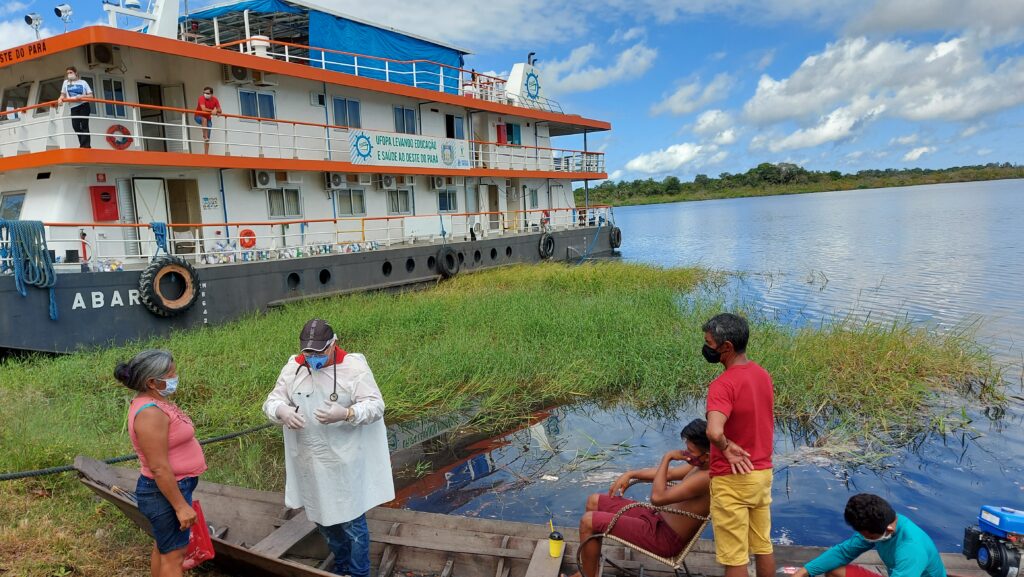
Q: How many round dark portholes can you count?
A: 9